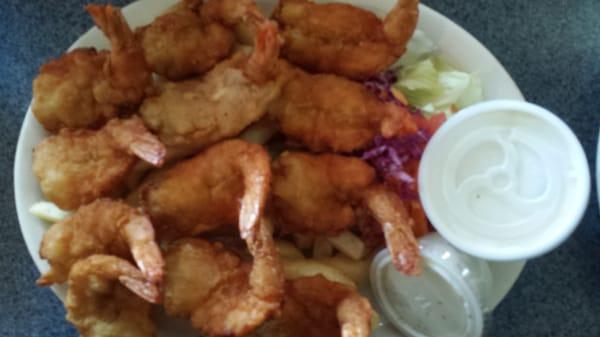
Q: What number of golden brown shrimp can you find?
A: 12